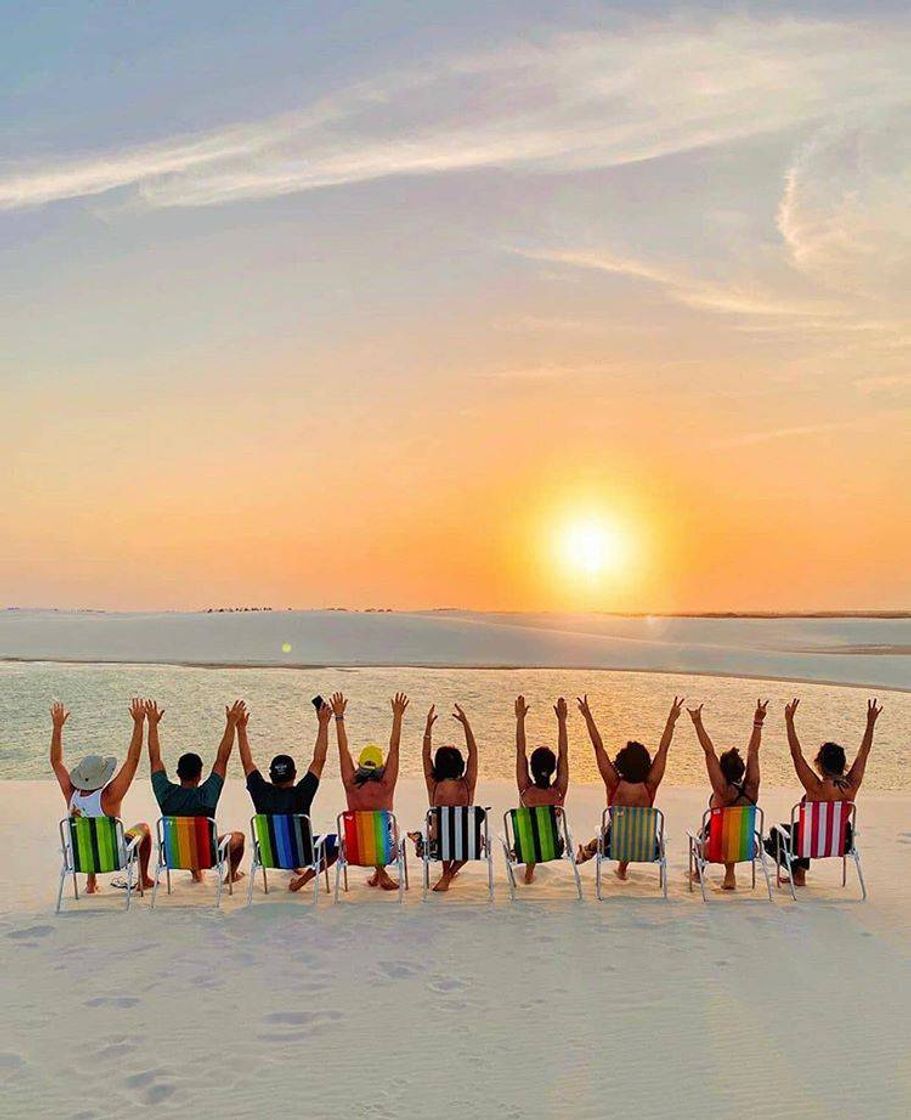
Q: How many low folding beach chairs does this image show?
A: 9